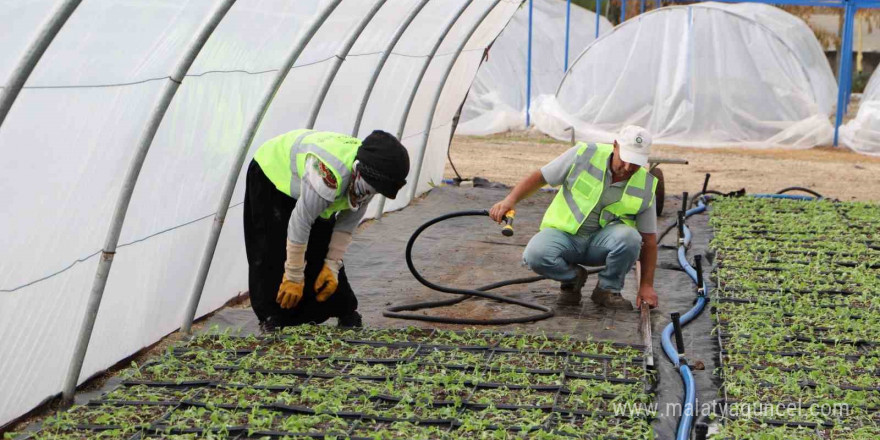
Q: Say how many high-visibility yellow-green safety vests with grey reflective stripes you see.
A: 2